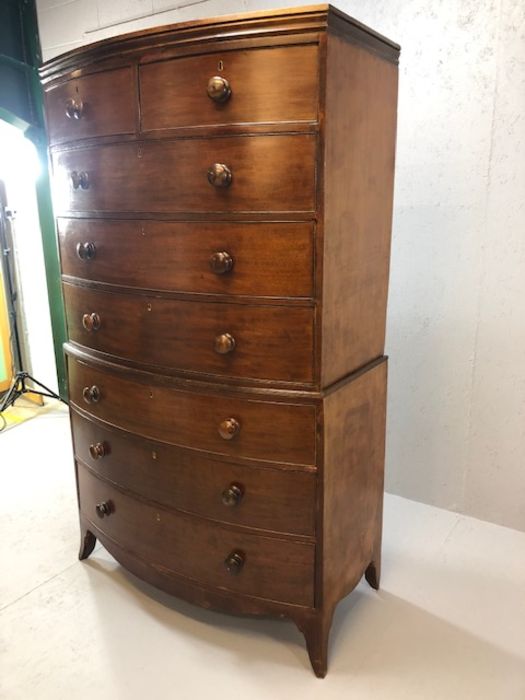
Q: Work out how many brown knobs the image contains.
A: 14